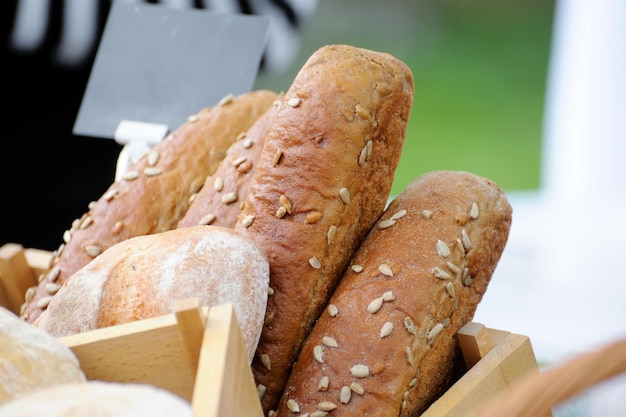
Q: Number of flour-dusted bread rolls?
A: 3